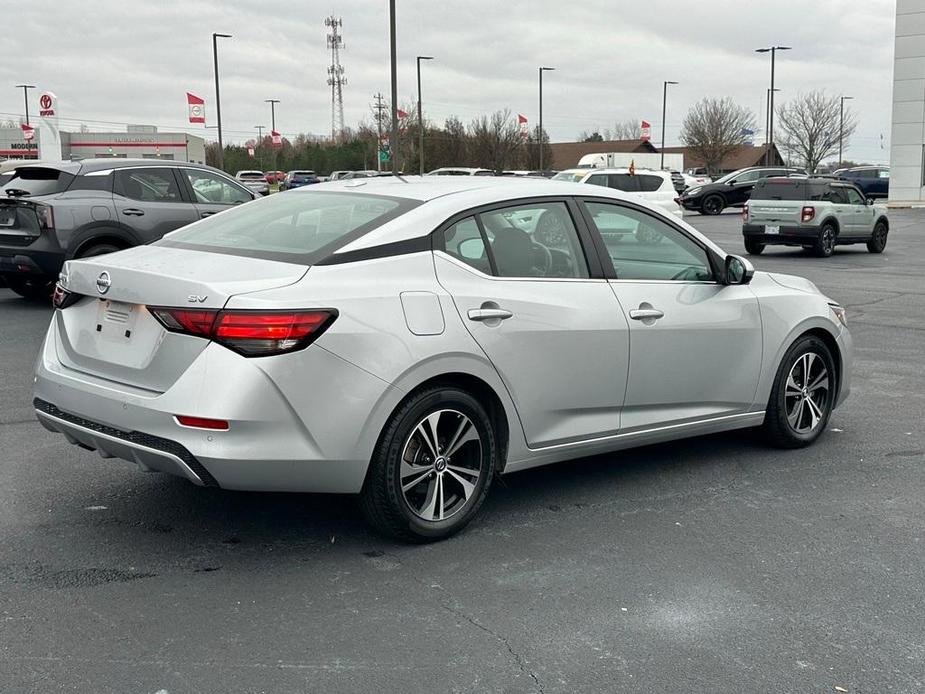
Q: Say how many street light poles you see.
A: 11